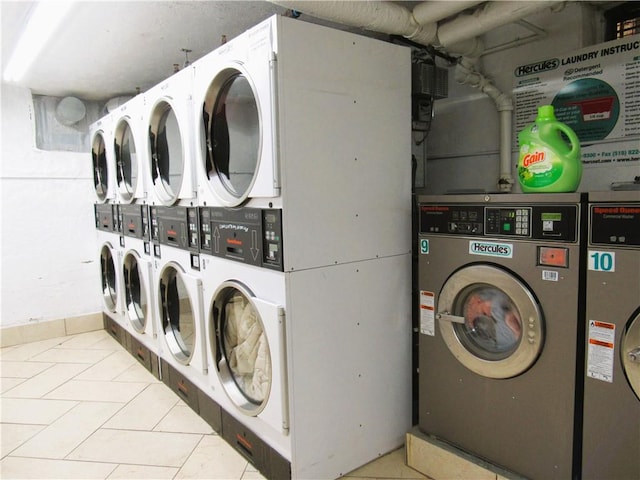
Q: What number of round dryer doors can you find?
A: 8